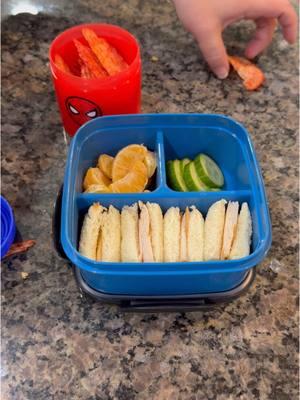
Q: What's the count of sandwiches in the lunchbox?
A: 4